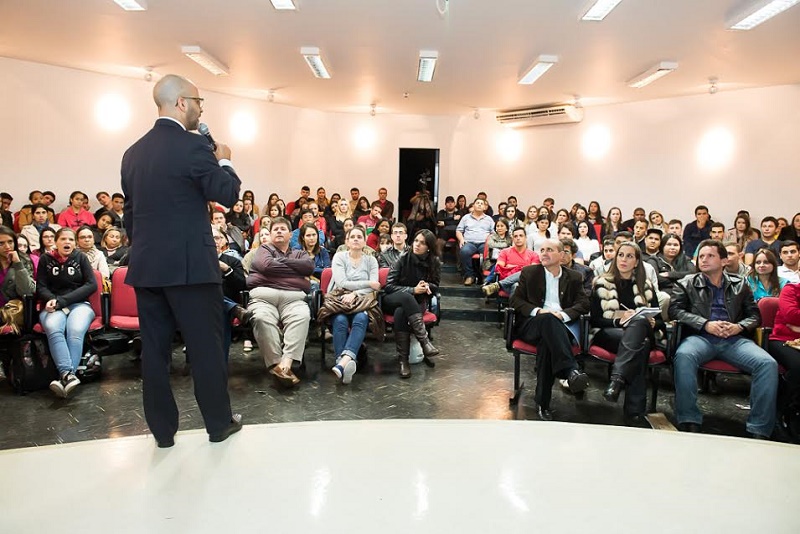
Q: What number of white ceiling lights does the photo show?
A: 9